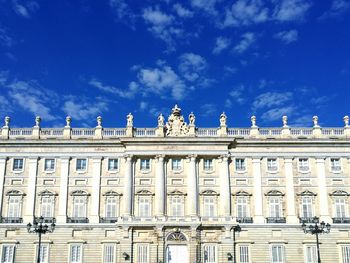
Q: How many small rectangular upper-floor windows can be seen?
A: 11